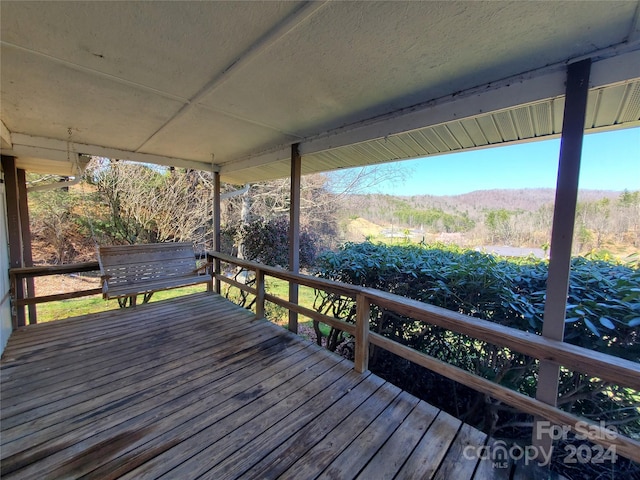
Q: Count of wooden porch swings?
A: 1